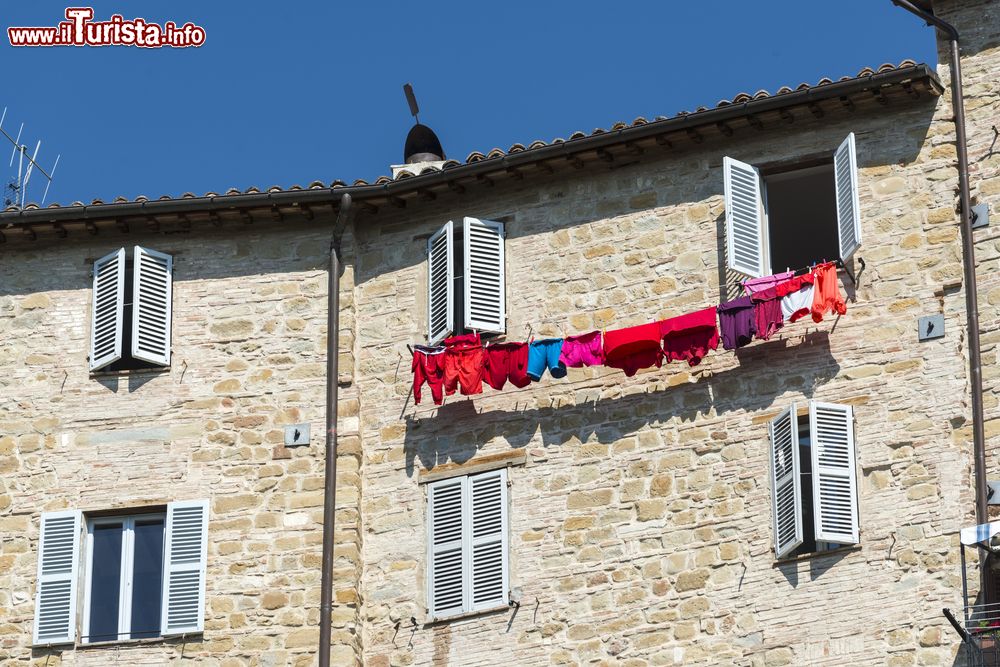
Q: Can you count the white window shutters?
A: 12